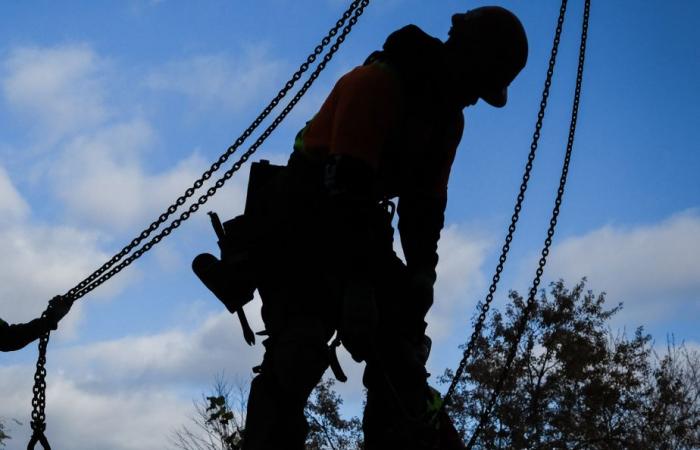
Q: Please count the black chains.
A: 4